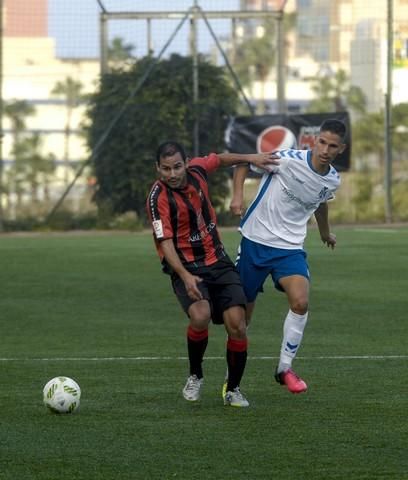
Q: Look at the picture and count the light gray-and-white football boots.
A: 2